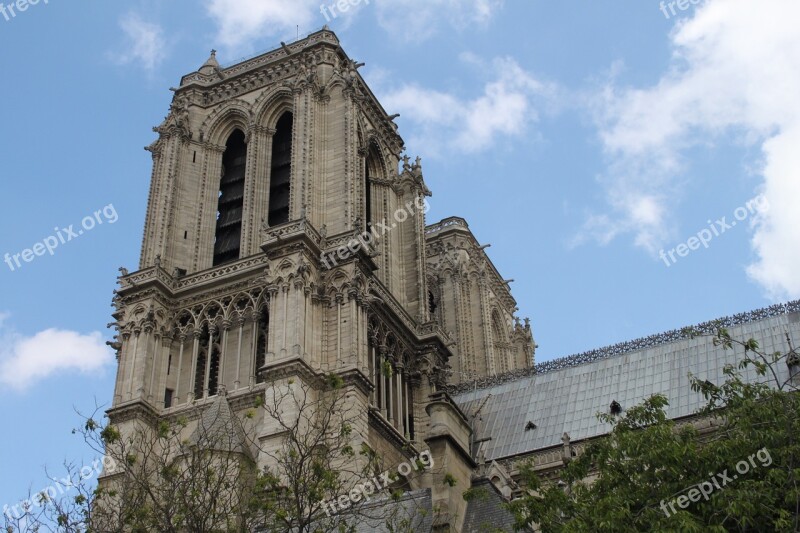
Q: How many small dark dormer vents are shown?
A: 2